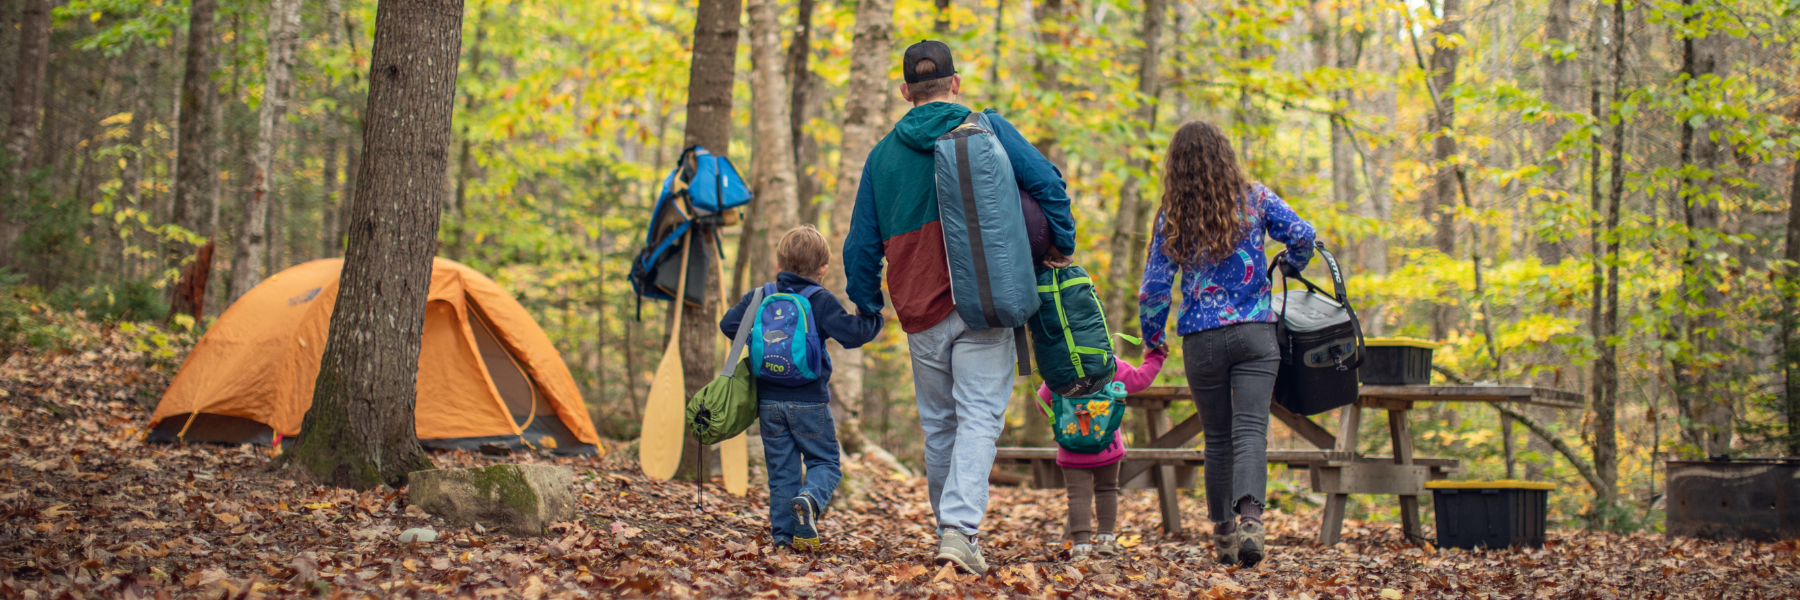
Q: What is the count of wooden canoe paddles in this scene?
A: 2